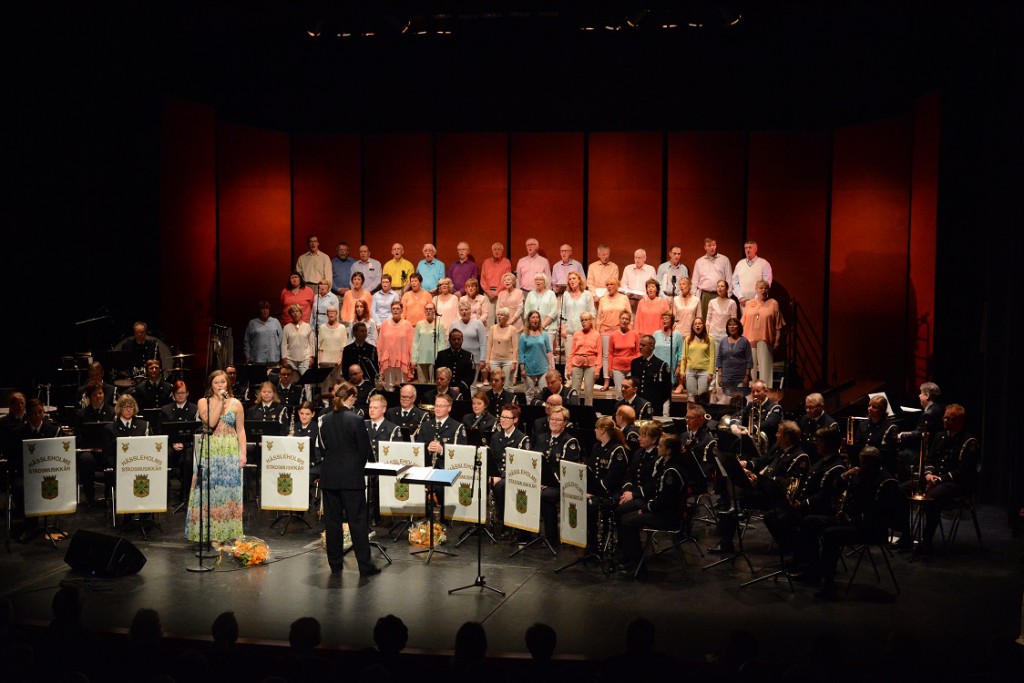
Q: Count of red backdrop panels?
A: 11